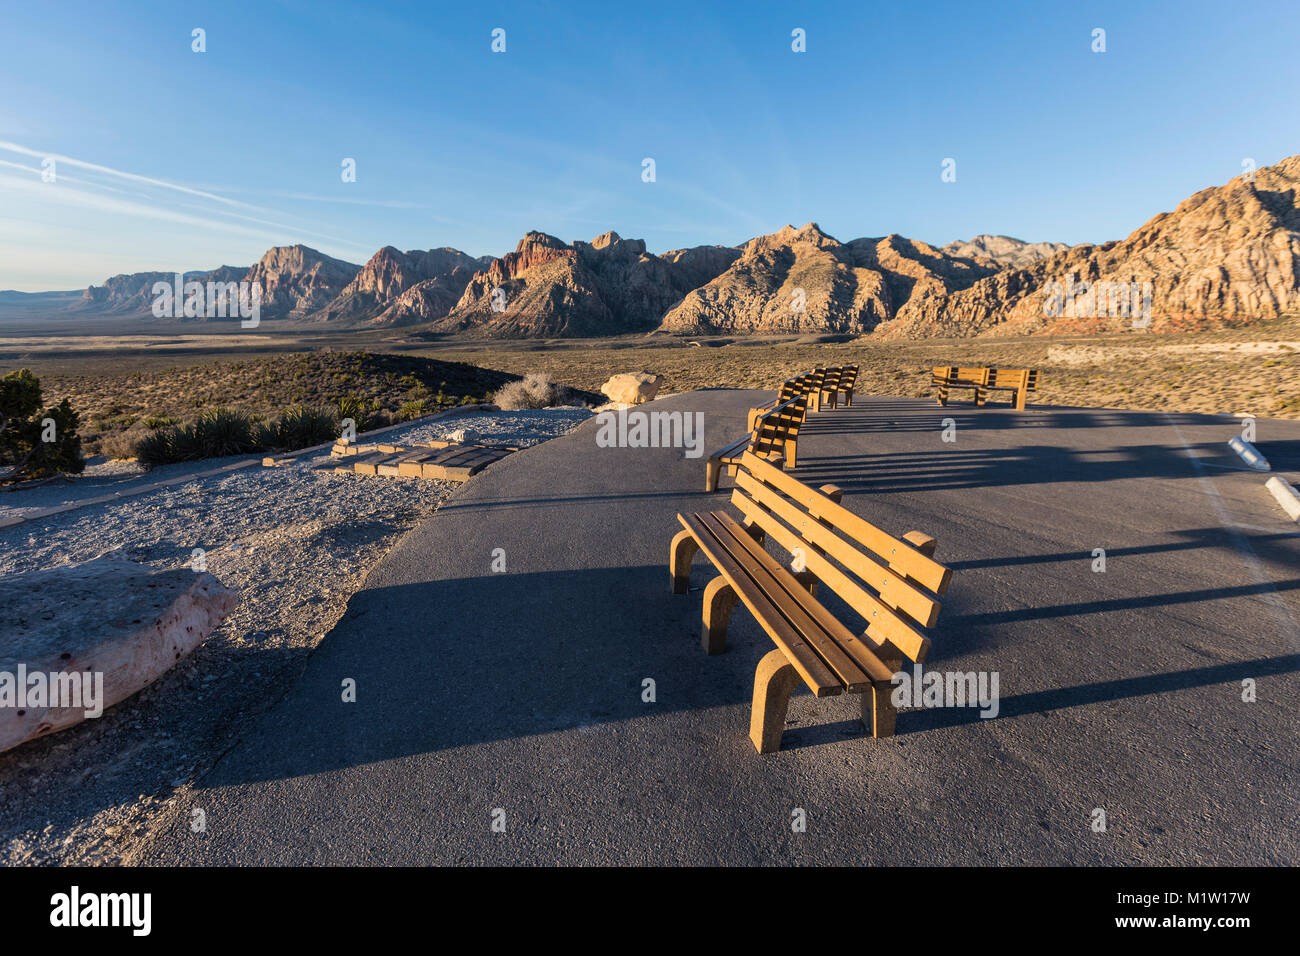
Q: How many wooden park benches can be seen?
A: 5